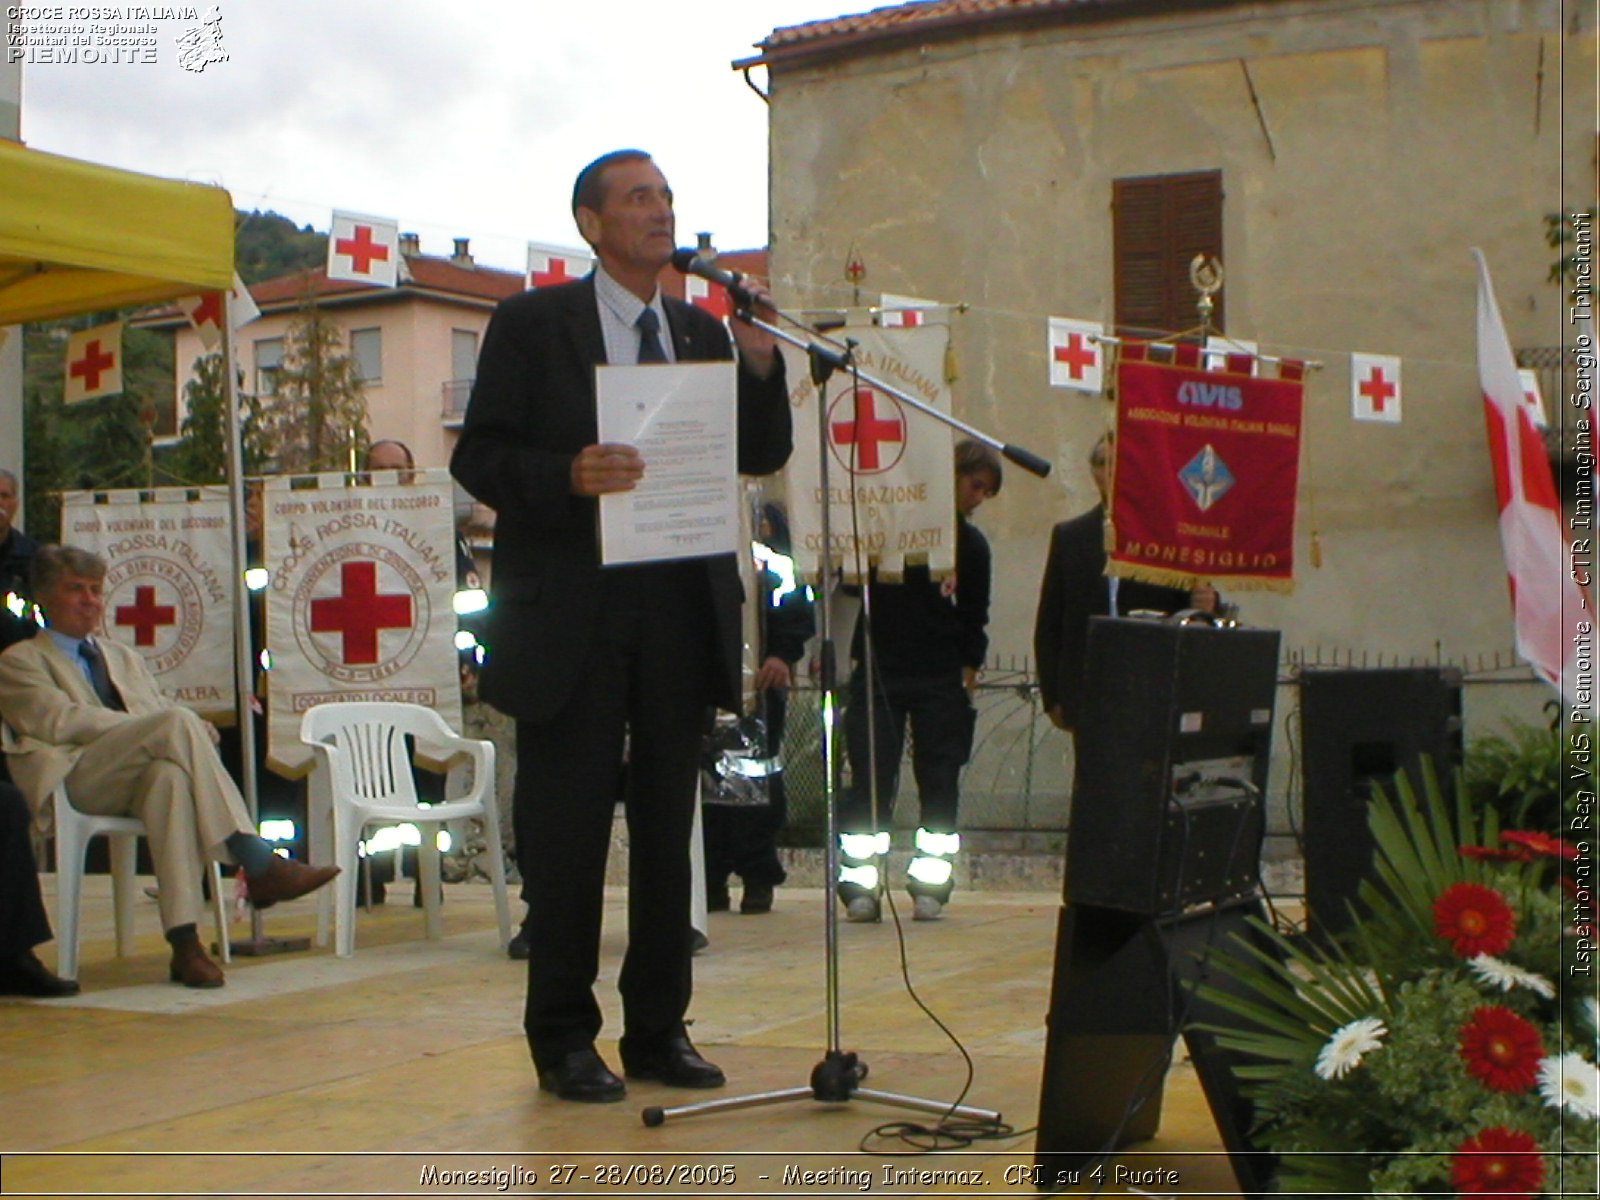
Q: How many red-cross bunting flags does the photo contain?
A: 10